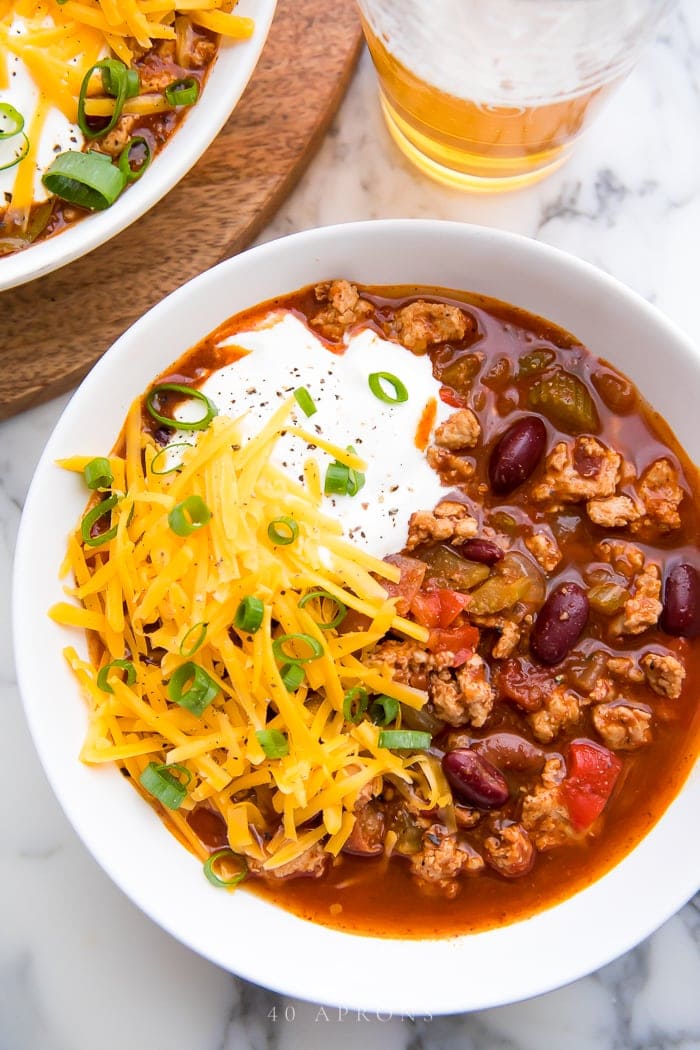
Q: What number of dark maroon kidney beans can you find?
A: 5